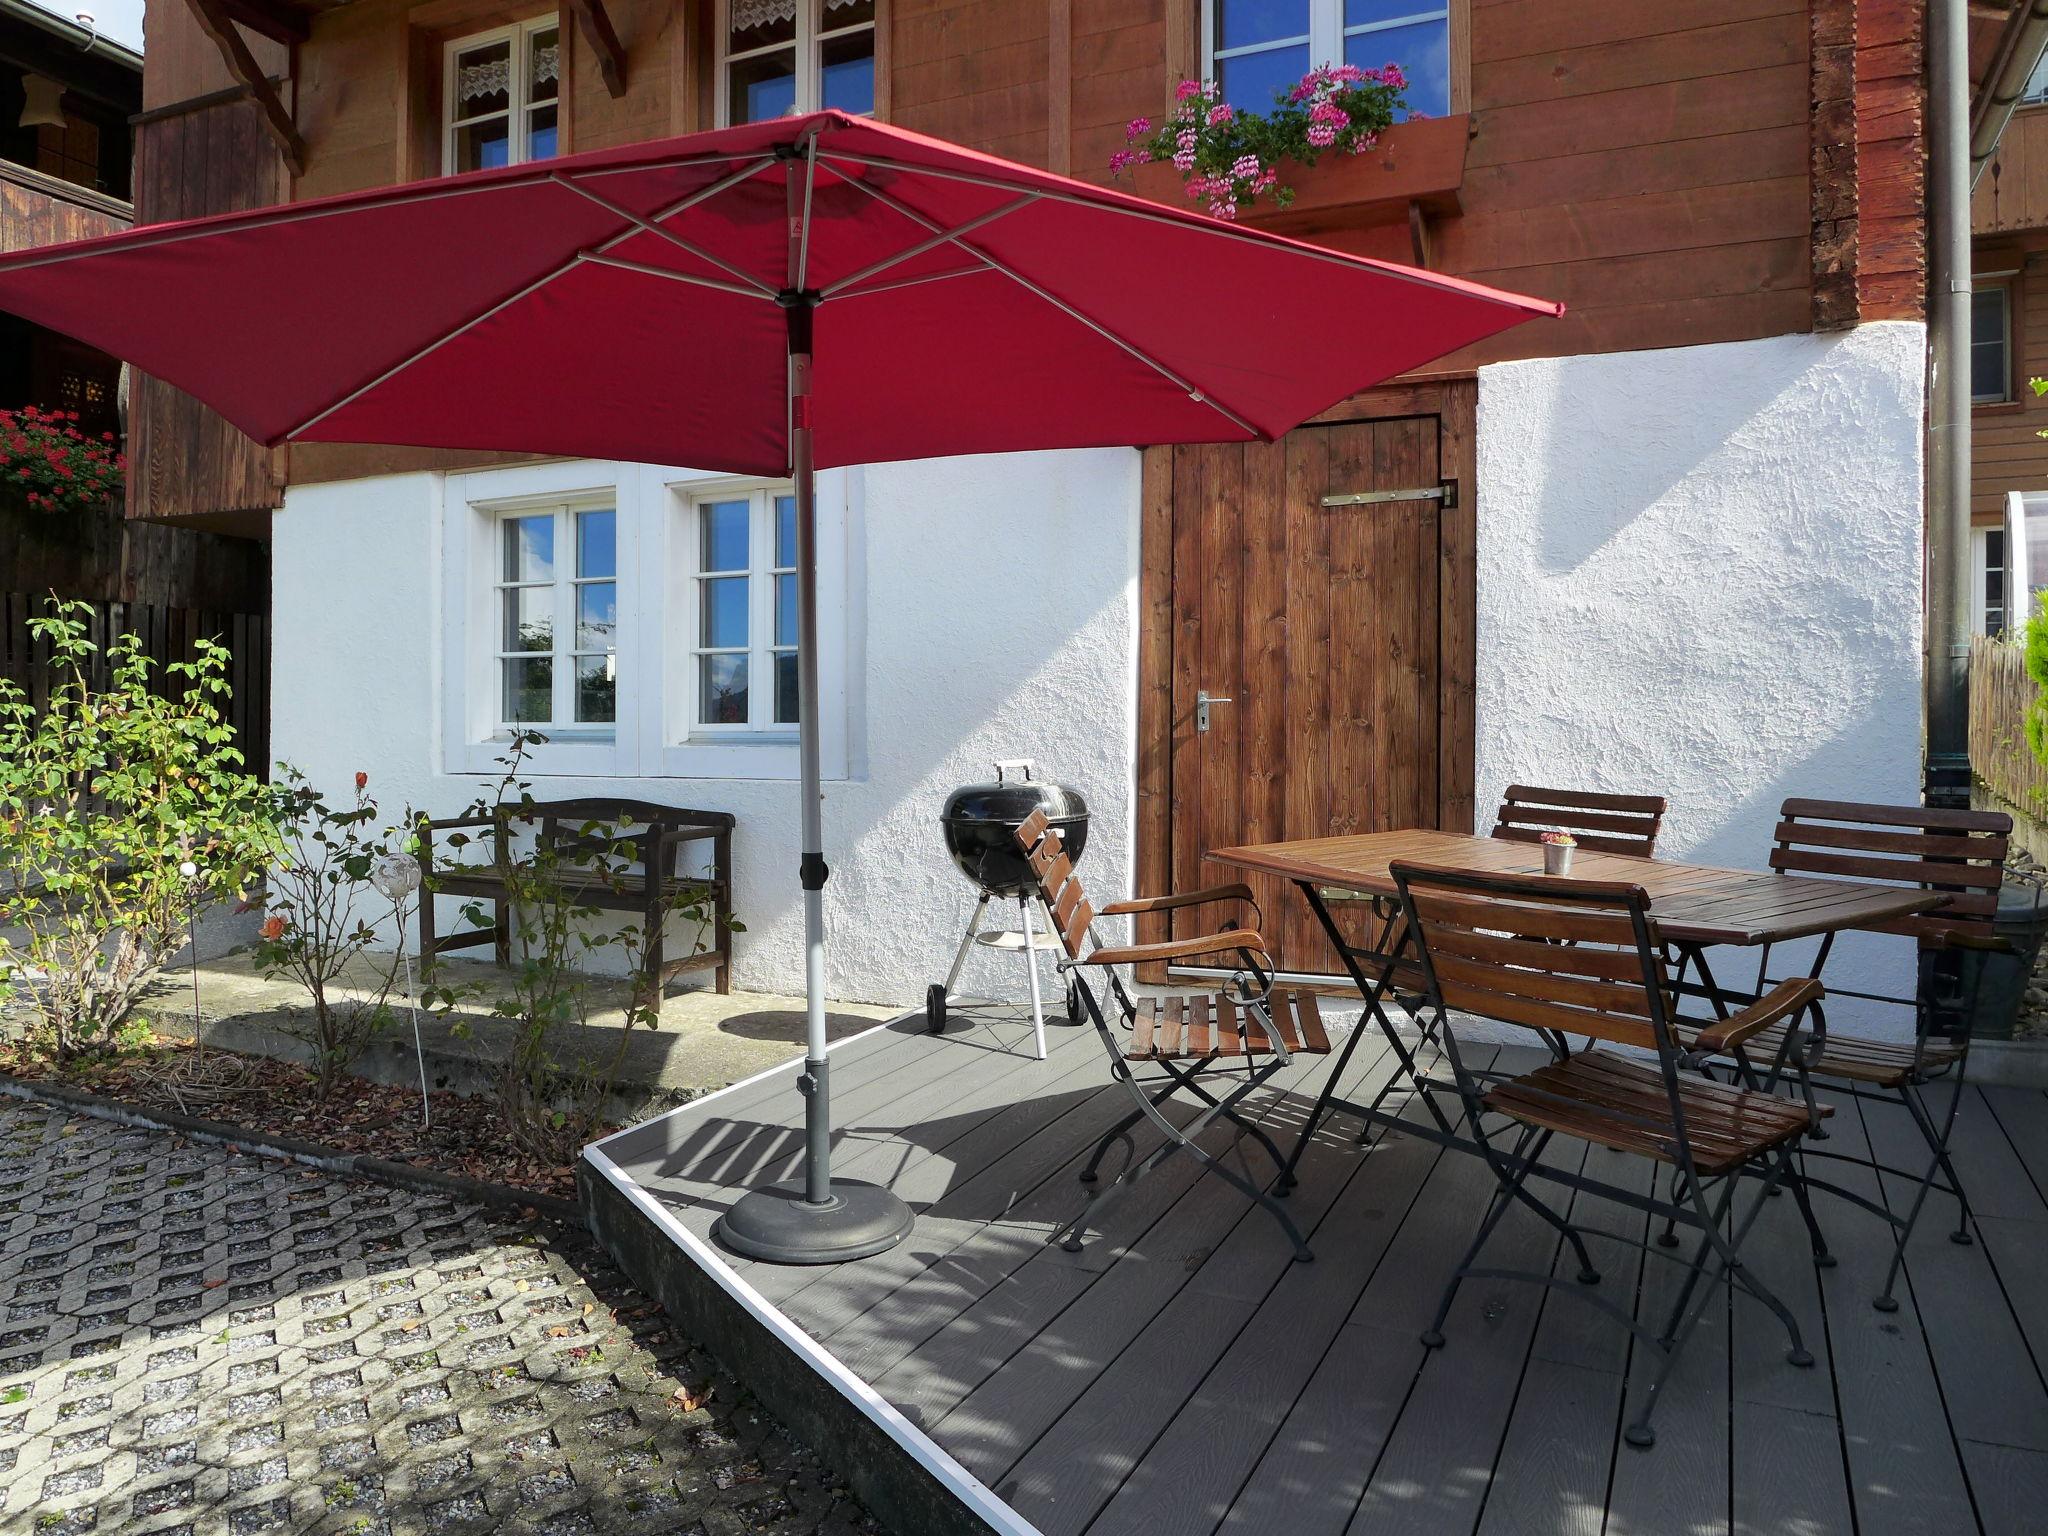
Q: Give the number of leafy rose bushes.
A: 3